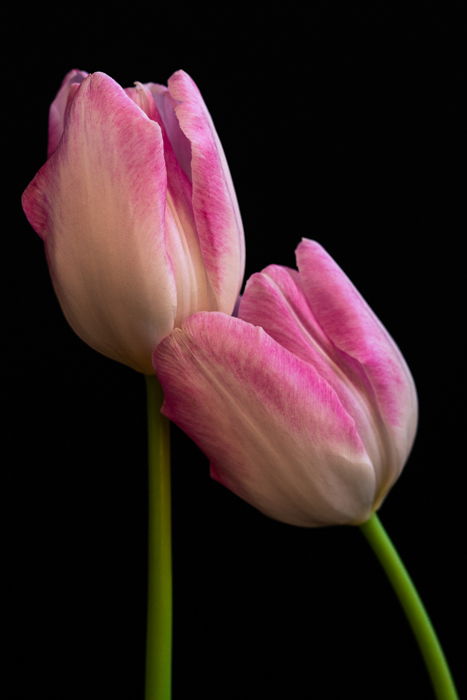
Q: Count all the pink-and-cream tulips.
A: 2